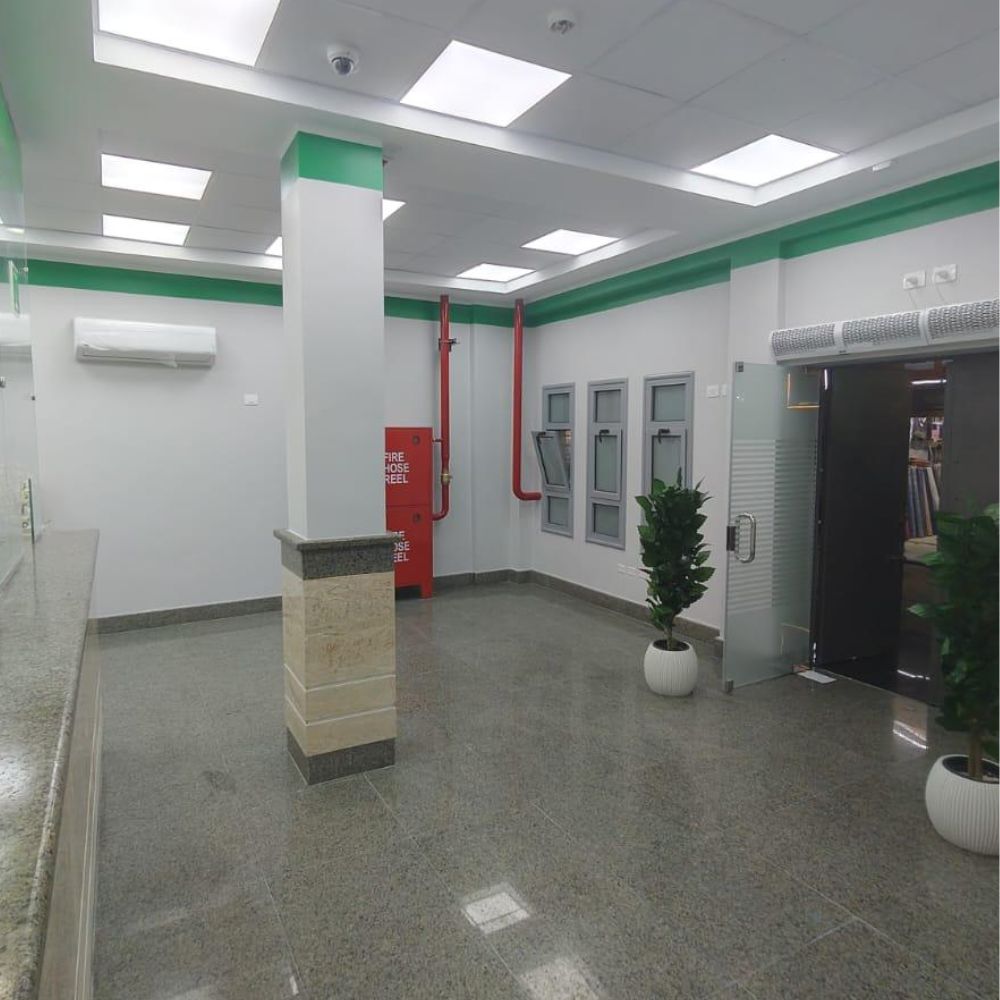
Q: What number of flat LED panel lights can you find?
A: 9